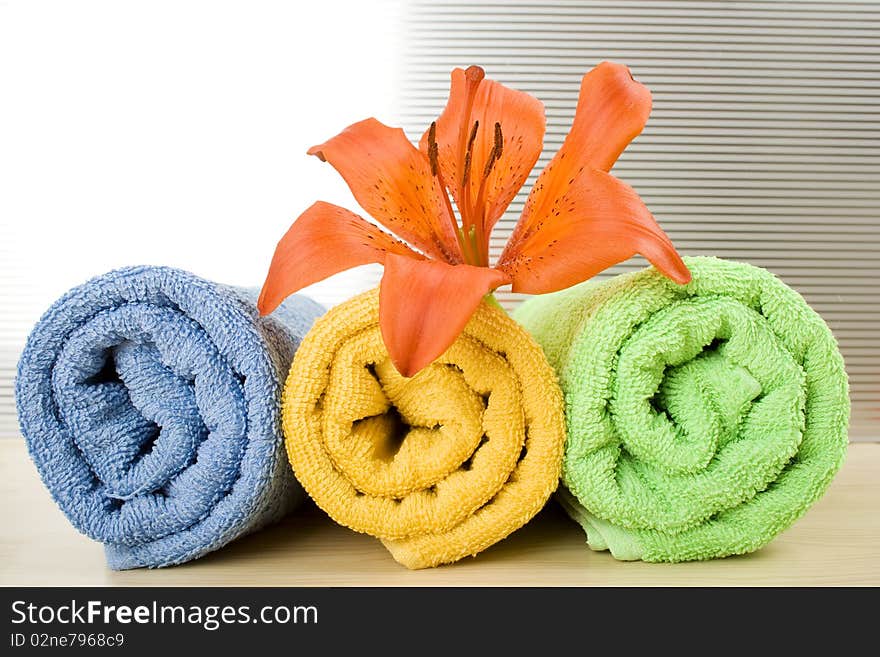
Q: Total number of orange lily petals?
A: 6